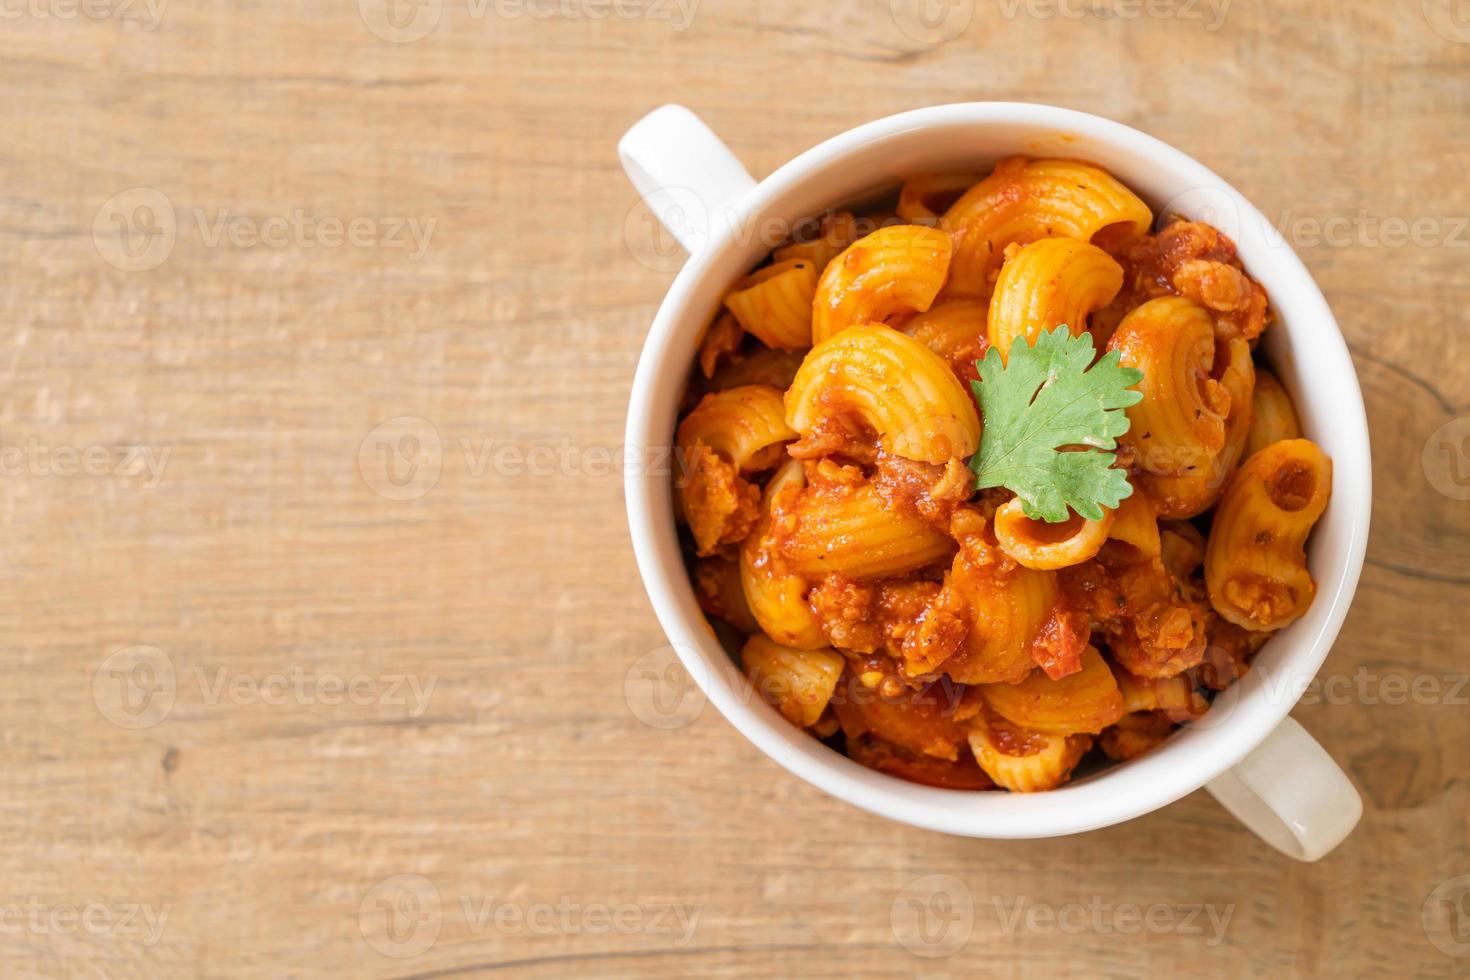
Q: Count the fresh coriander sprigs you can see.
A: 1